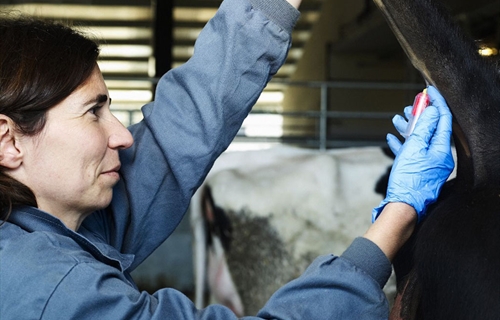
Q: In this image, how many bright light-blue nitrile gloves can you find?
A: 1